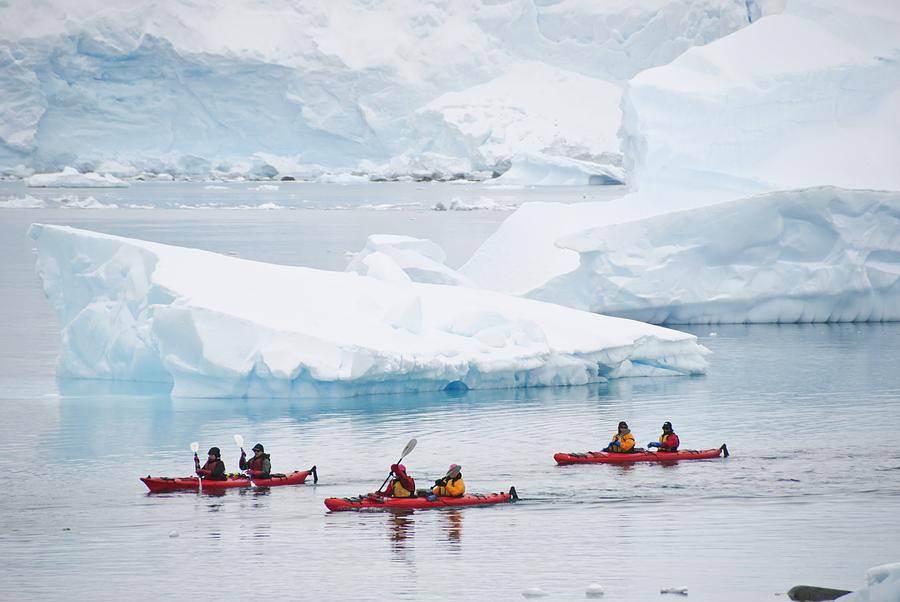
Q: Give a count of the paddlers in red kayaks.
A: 6